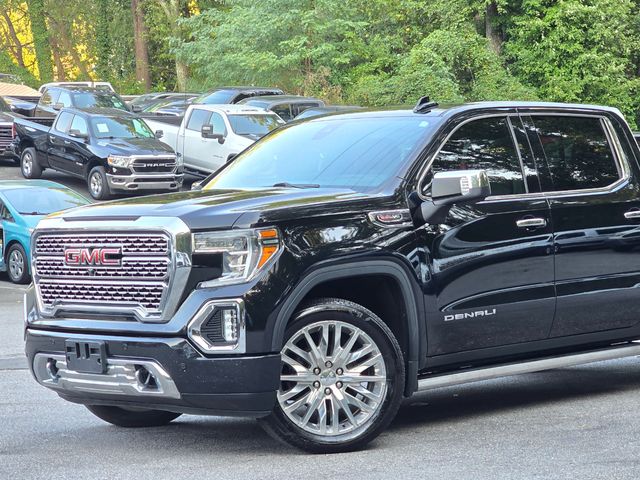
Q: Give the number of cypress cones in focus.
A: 0